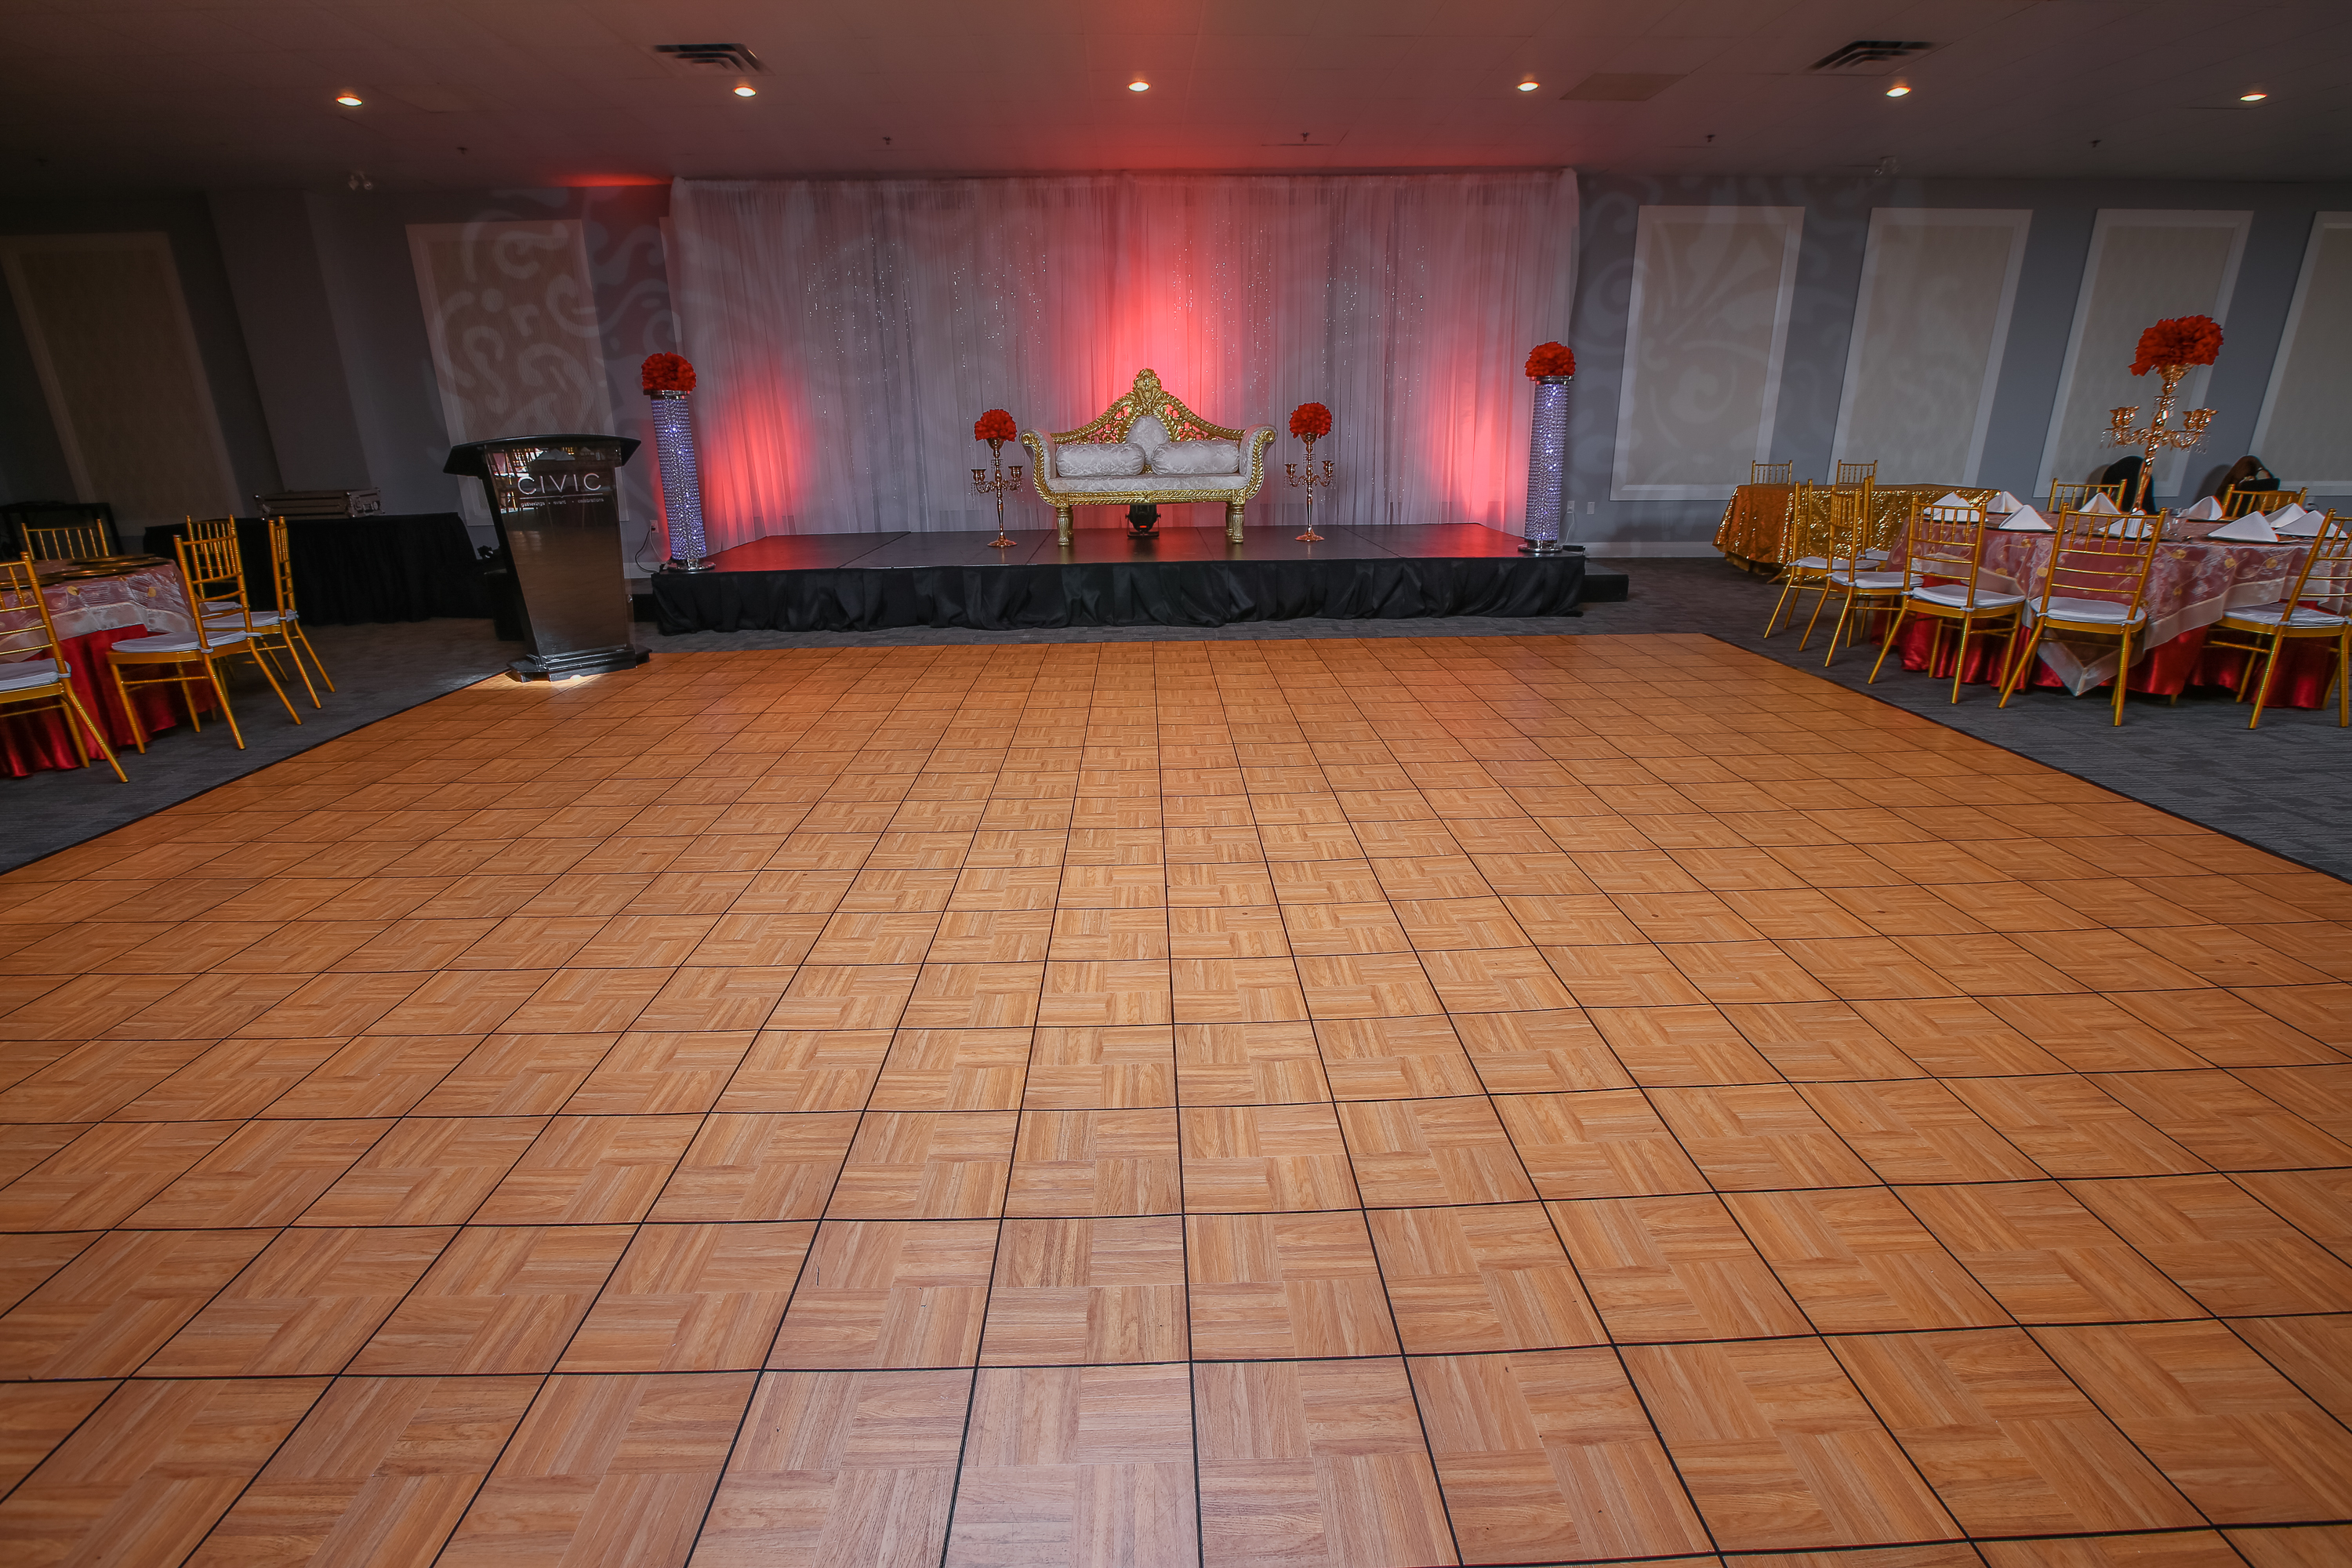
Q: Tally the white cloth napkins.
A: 10